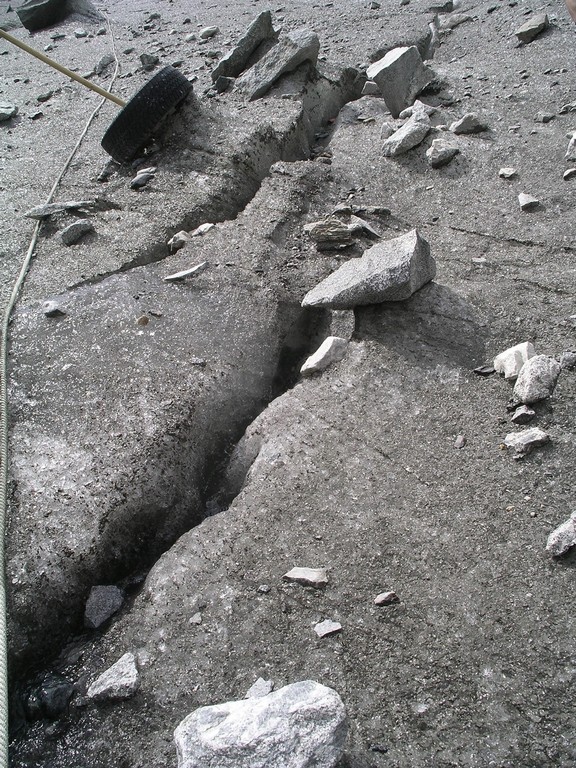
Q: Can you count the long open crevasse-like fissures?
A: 2